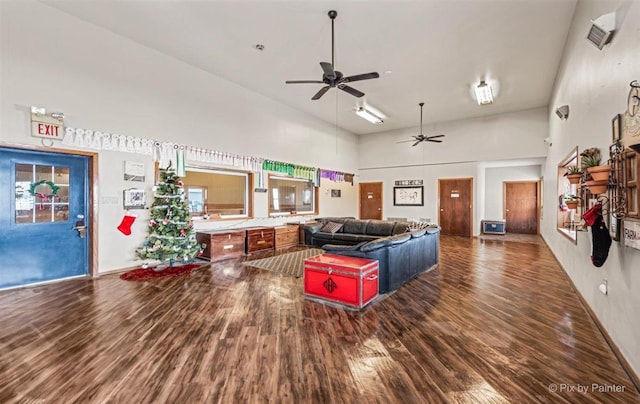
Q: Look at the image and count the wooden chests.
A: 3